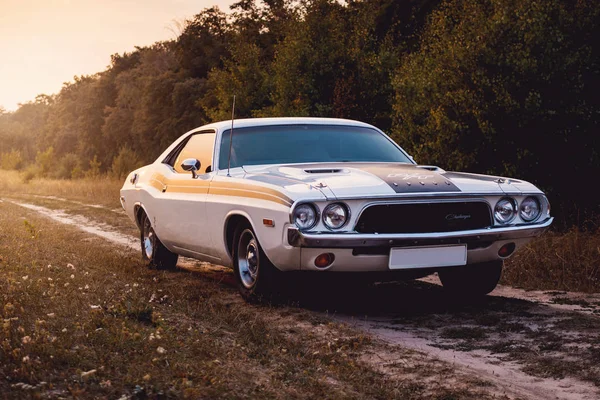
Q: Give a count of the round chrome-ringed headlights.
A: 4